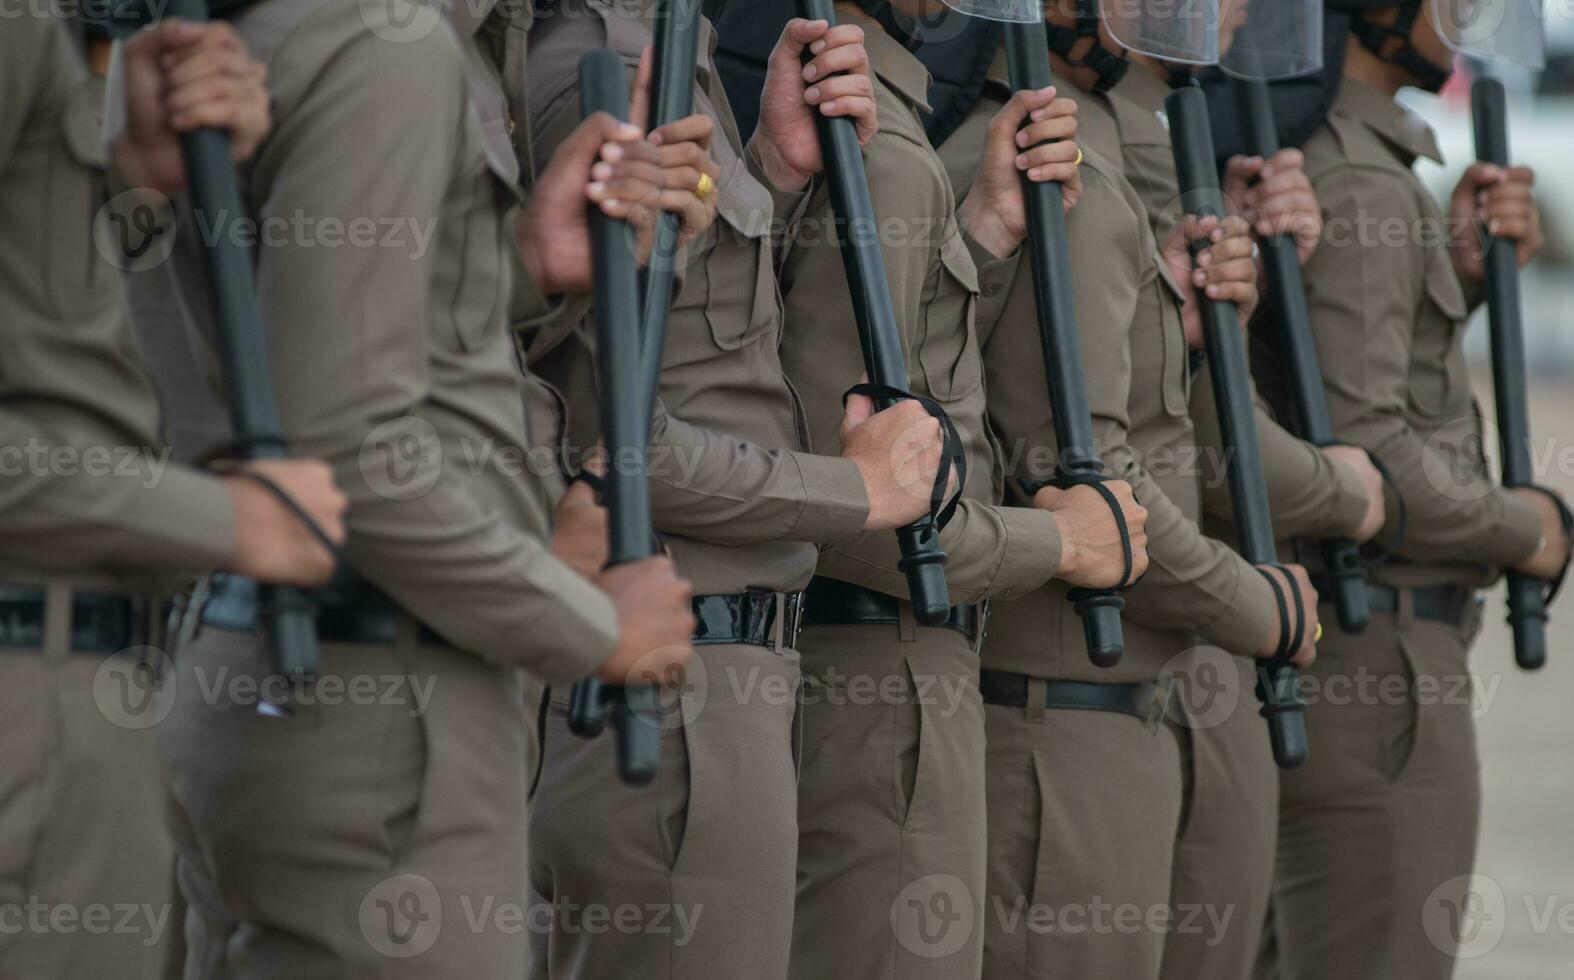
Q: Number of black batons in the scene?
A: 8